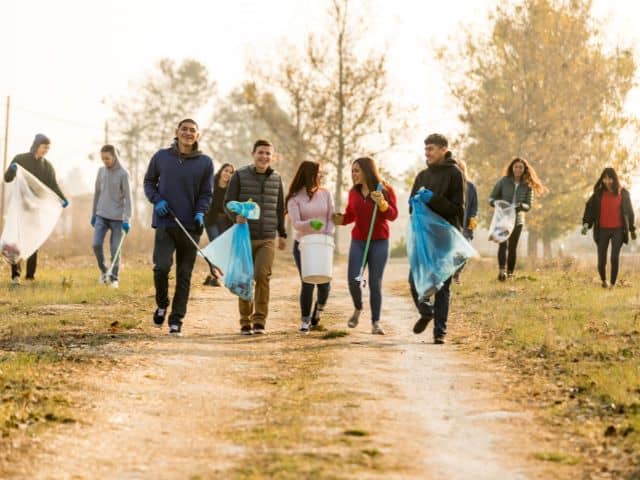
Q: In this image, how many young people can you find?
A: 11